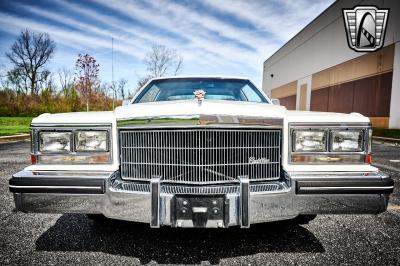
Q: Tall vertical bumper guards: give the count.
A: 2